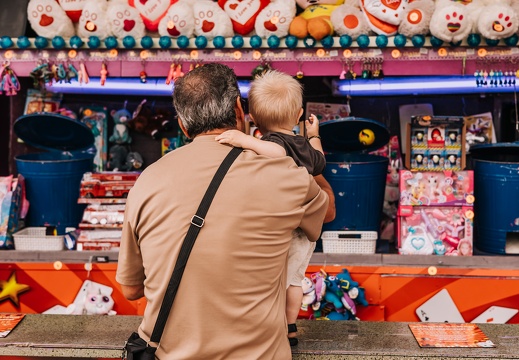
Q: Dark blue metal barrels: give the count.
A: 3